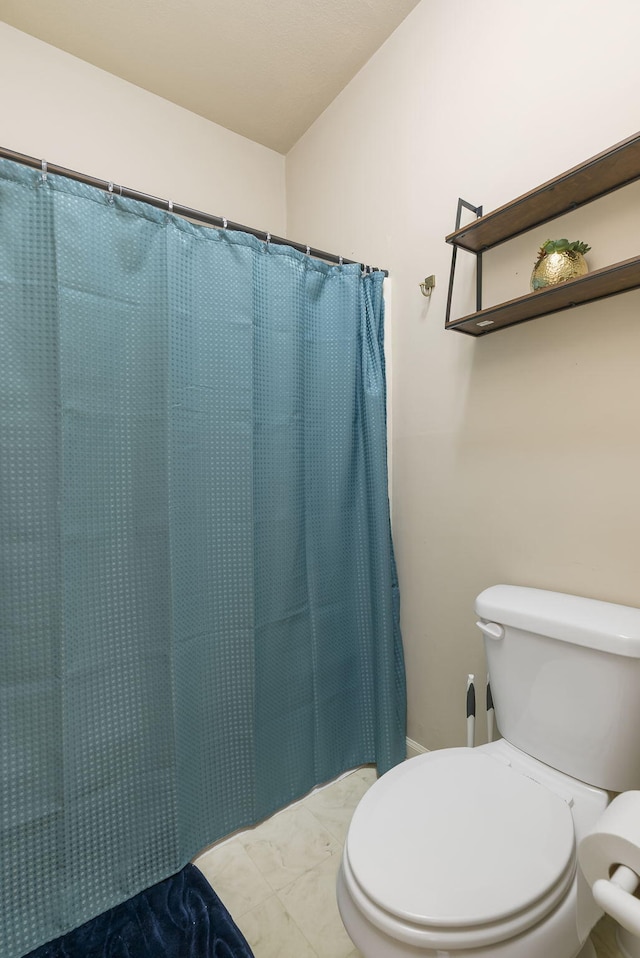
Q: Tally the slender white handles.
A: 2